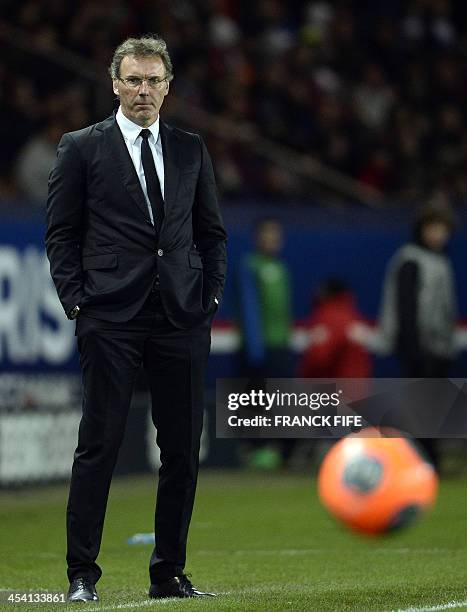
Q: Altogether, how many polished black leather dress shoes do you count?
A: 2